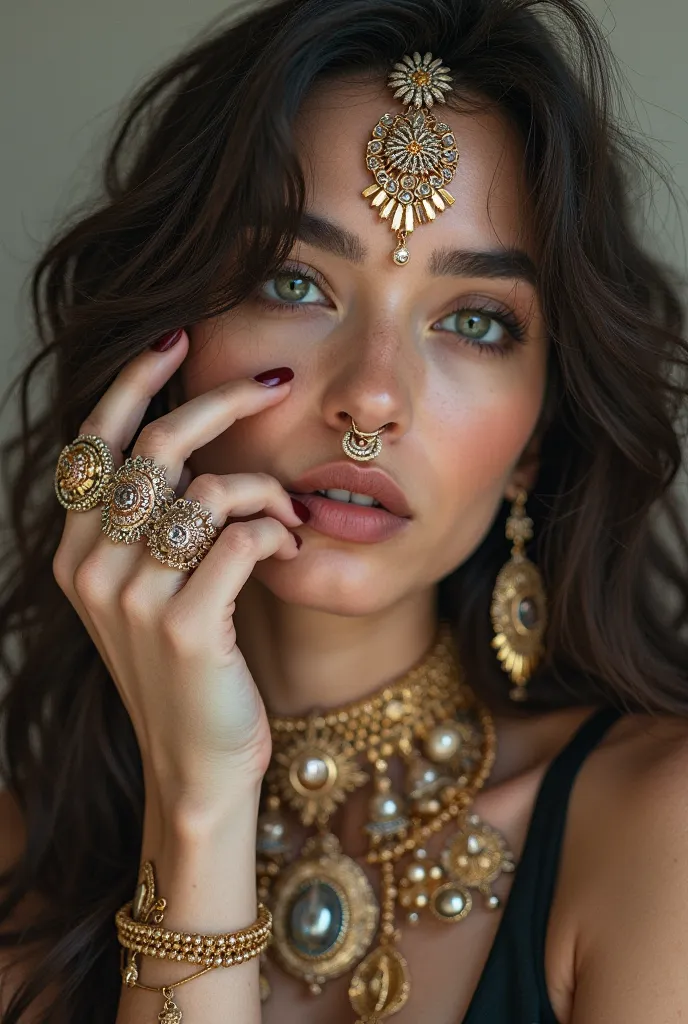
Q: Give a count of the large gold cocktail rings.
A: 3